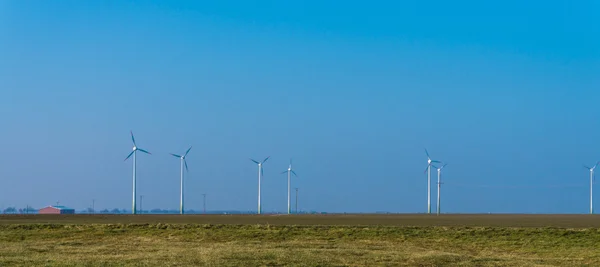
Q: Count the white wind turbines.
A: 7